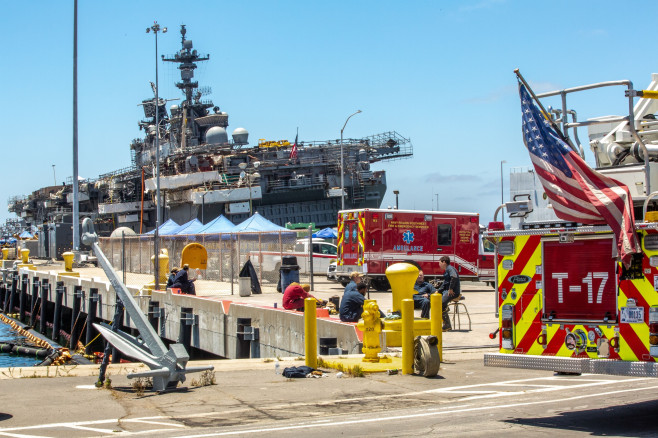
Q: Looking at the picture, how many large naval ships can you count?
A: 1